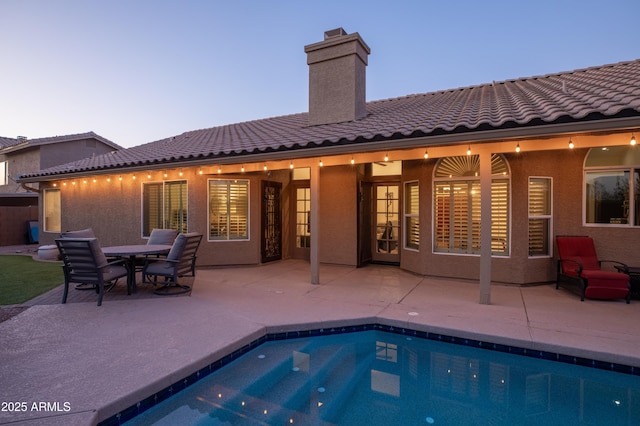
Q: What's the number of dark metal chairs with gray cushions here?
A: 4